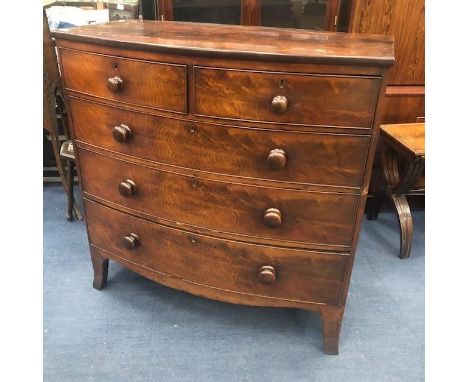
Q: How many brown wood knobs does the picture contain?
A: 8